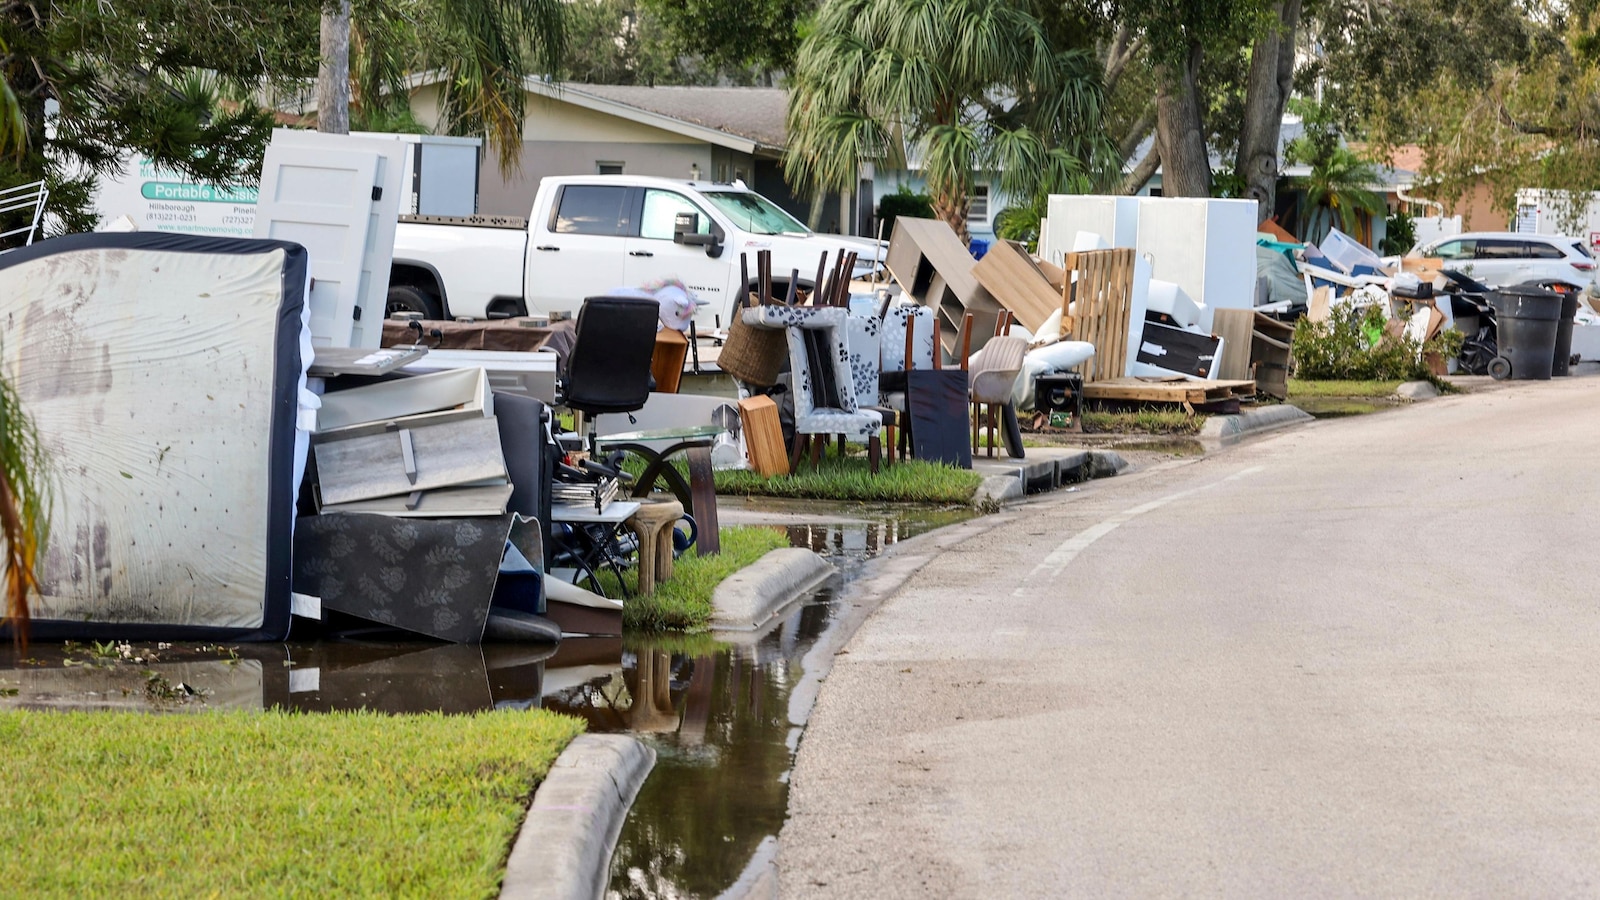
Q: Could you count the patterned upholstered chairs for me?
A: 4